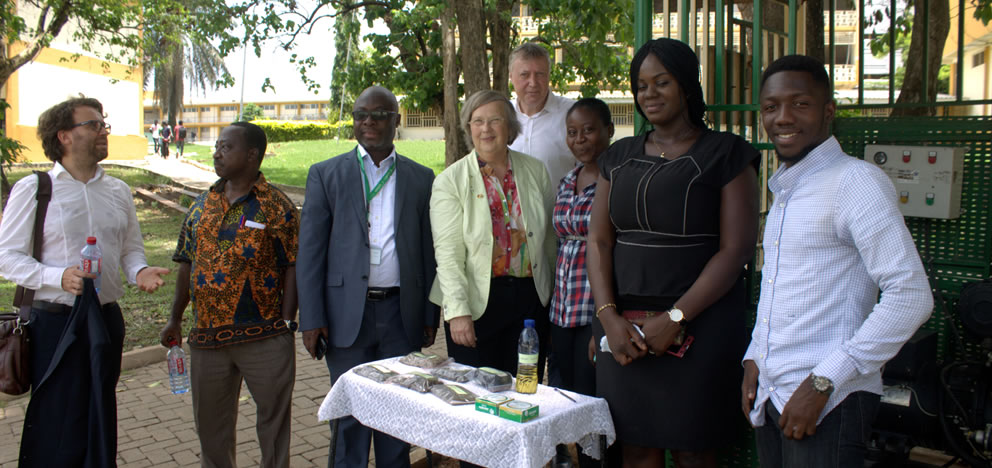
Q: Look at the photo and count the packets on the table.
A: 6